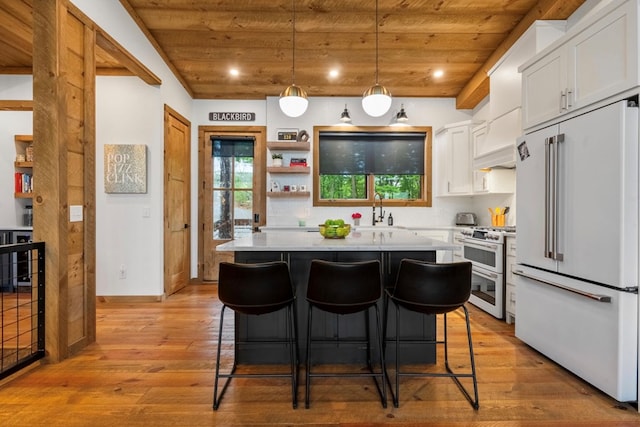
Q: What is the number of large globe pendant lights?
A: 2